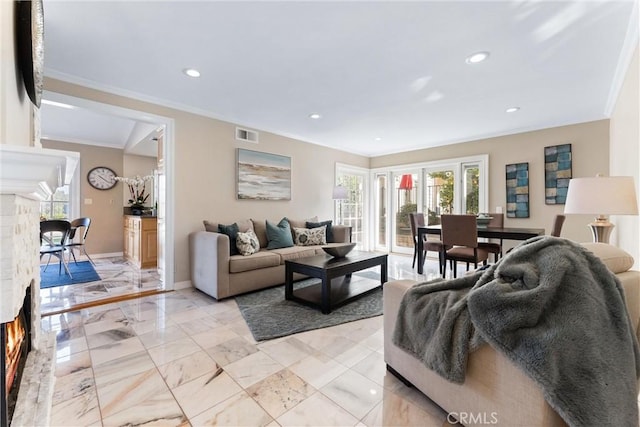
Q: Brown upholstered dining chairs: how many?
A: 4